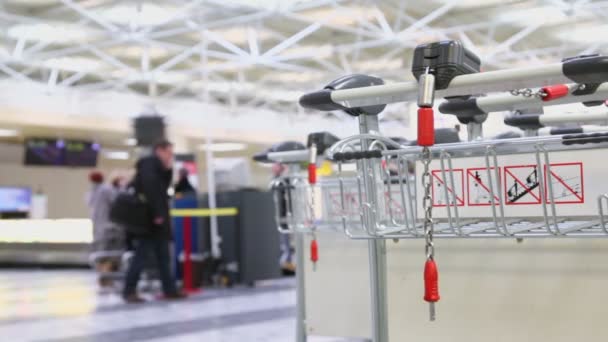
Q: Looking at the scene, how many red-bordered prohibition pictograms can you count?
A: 4